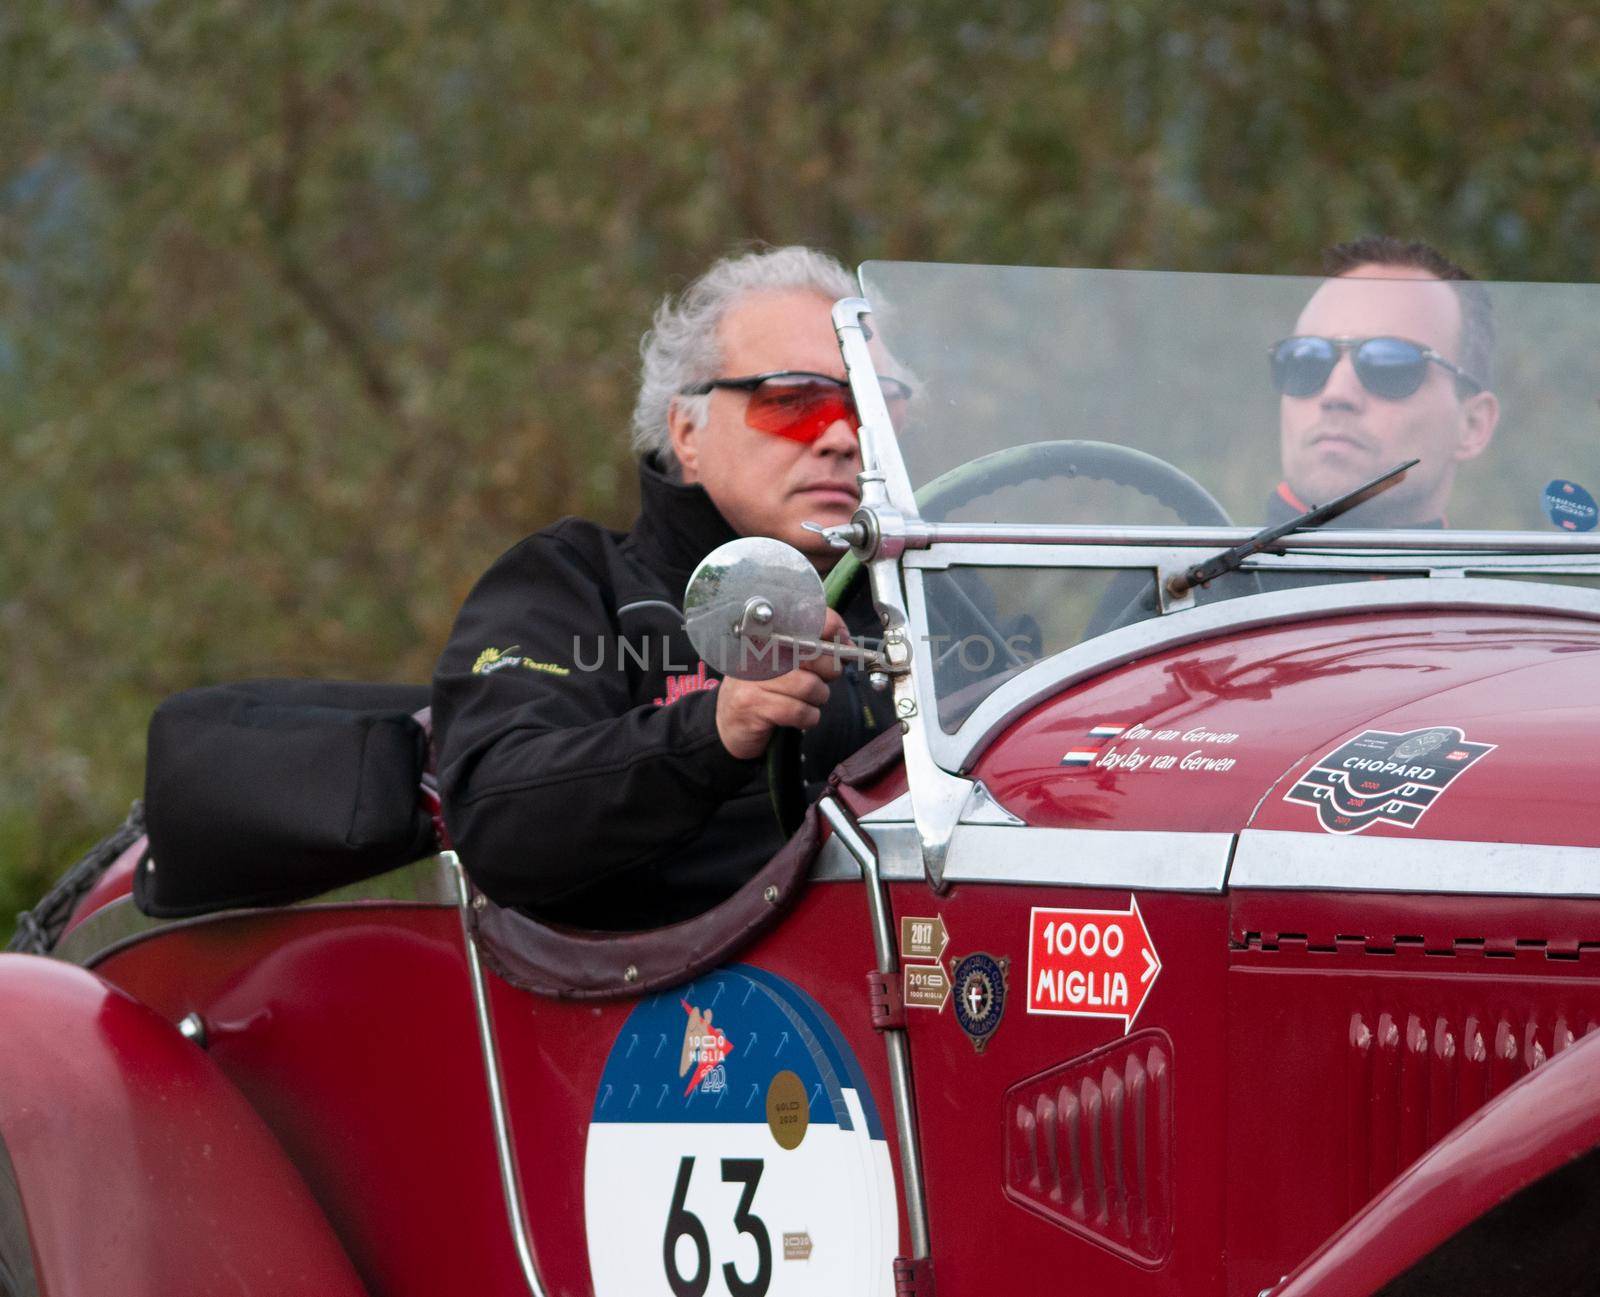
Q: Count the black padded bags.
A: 1